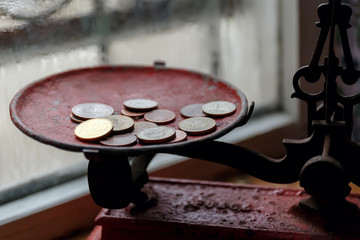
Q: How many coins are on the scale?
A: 14